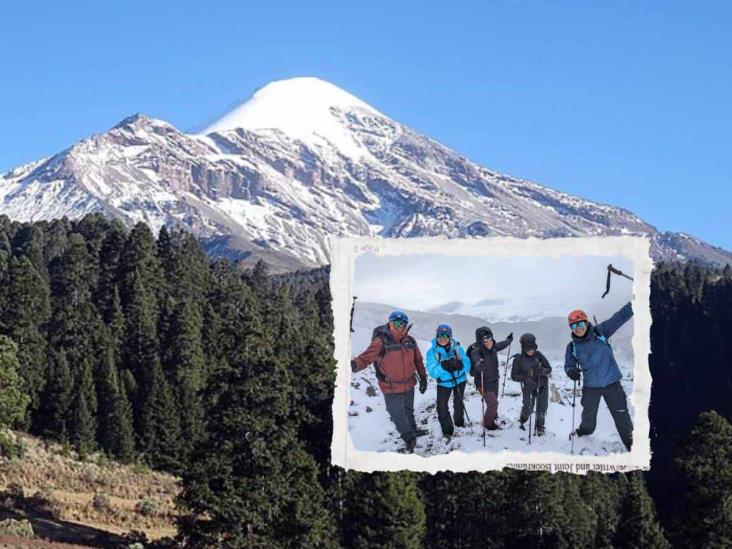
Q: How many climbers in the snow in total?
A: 5